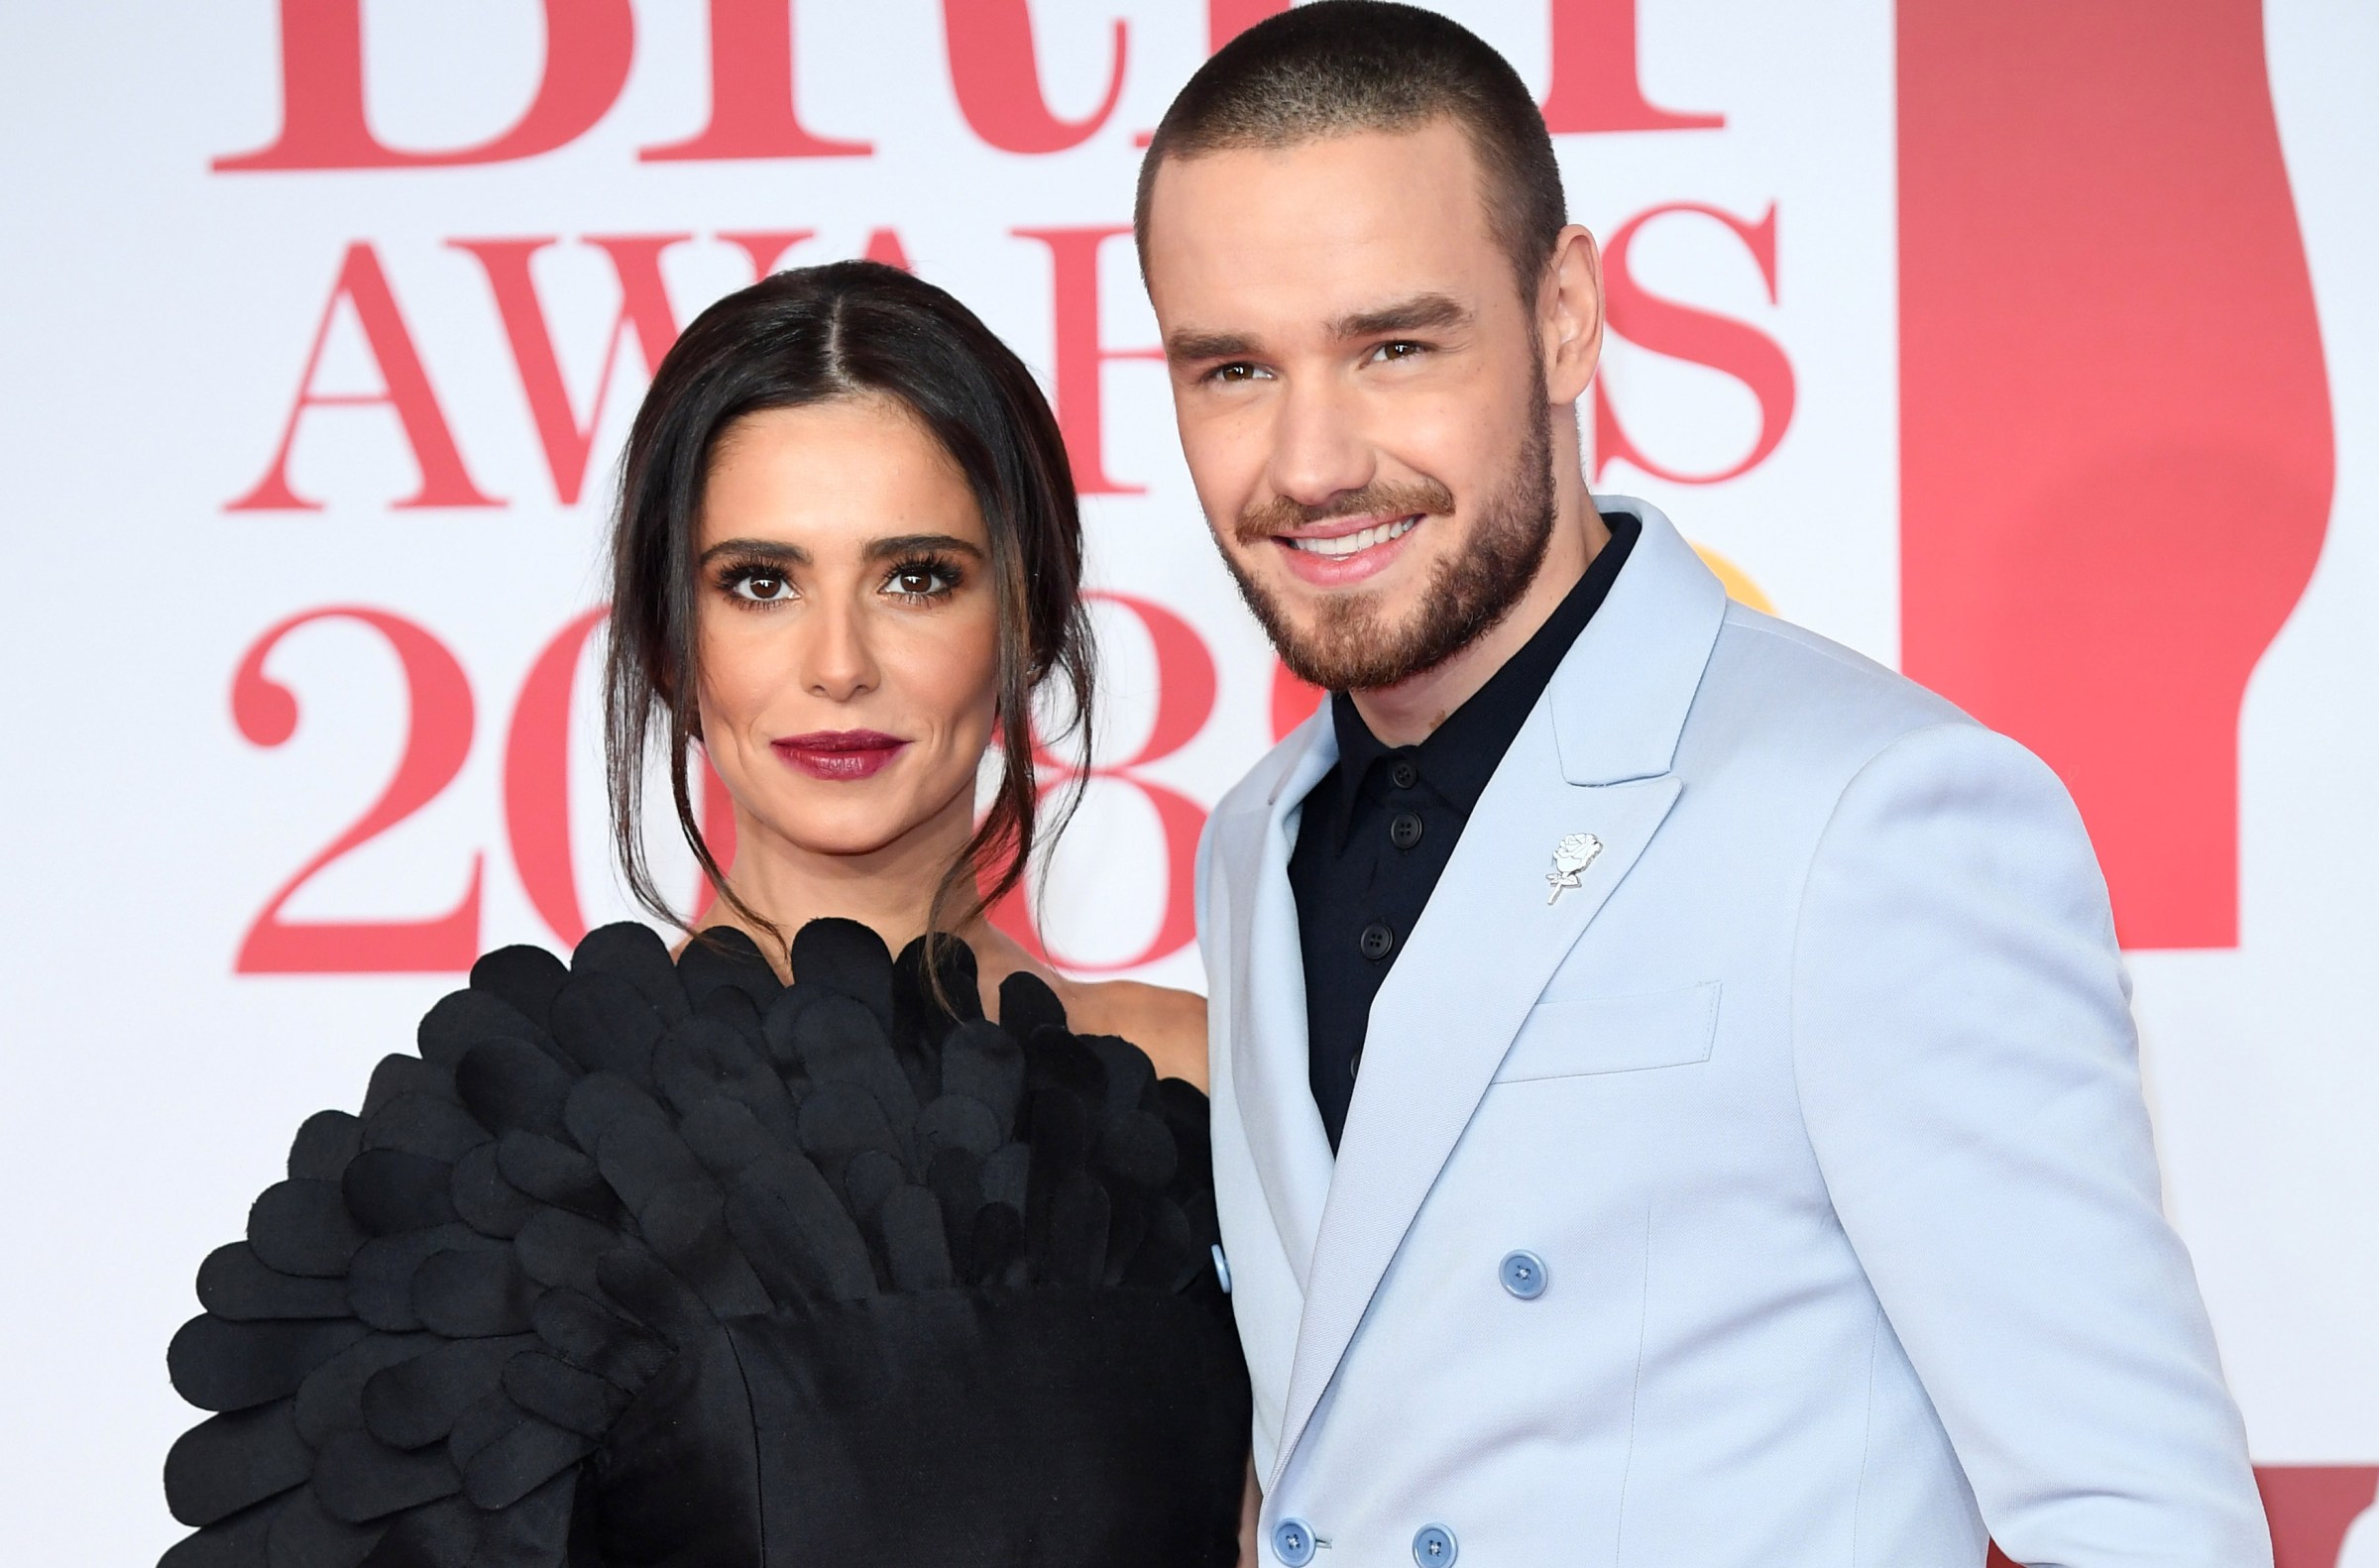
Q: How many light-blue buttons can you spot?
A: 4